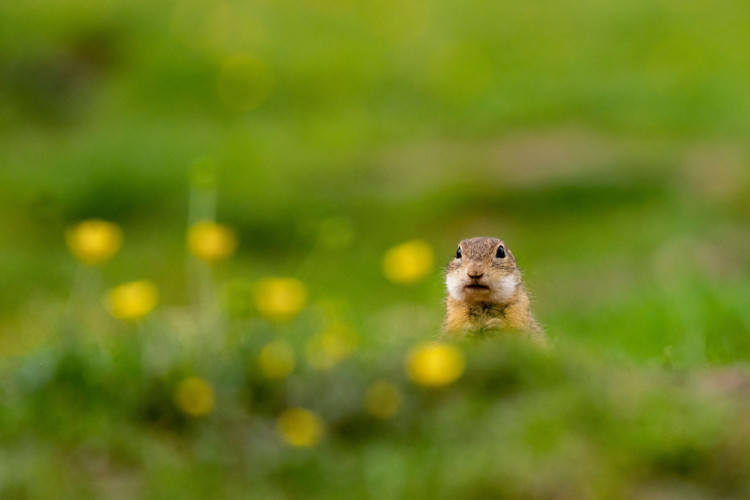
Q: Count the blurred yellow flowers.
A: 11